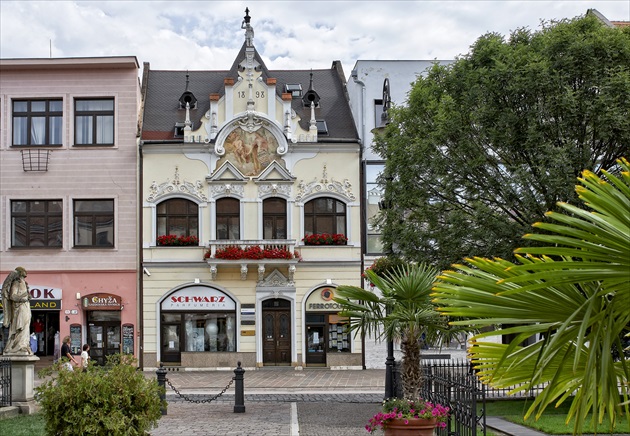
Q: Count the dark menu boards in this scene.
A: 2